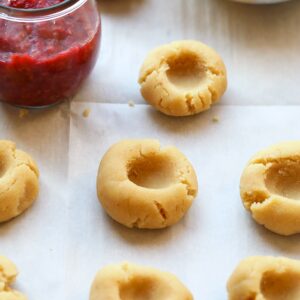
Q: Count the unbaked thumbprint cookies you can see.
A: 7